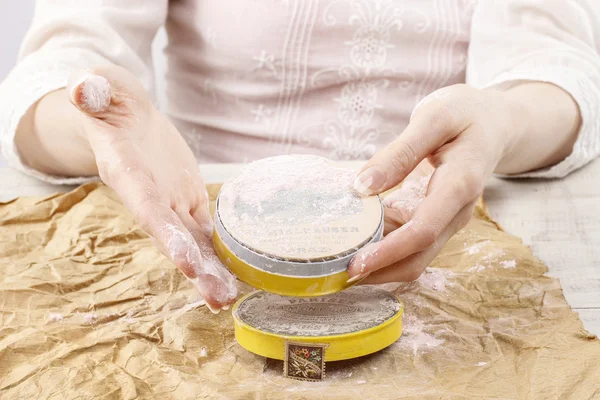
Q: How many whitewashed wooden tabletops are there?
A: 1